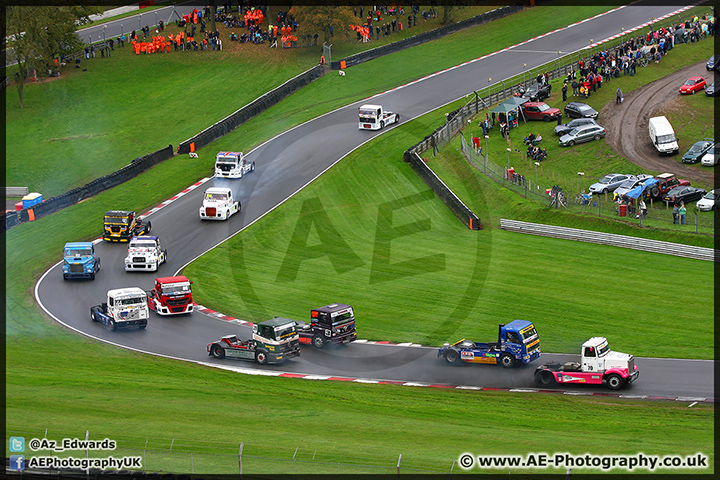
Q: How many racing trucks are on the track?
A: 12